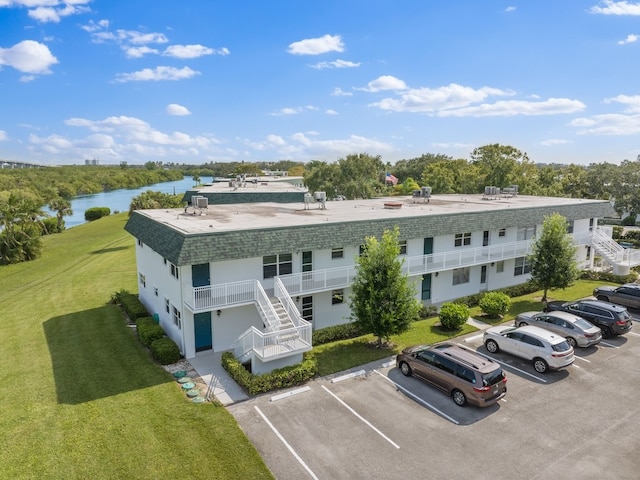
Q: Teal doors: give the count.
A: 4